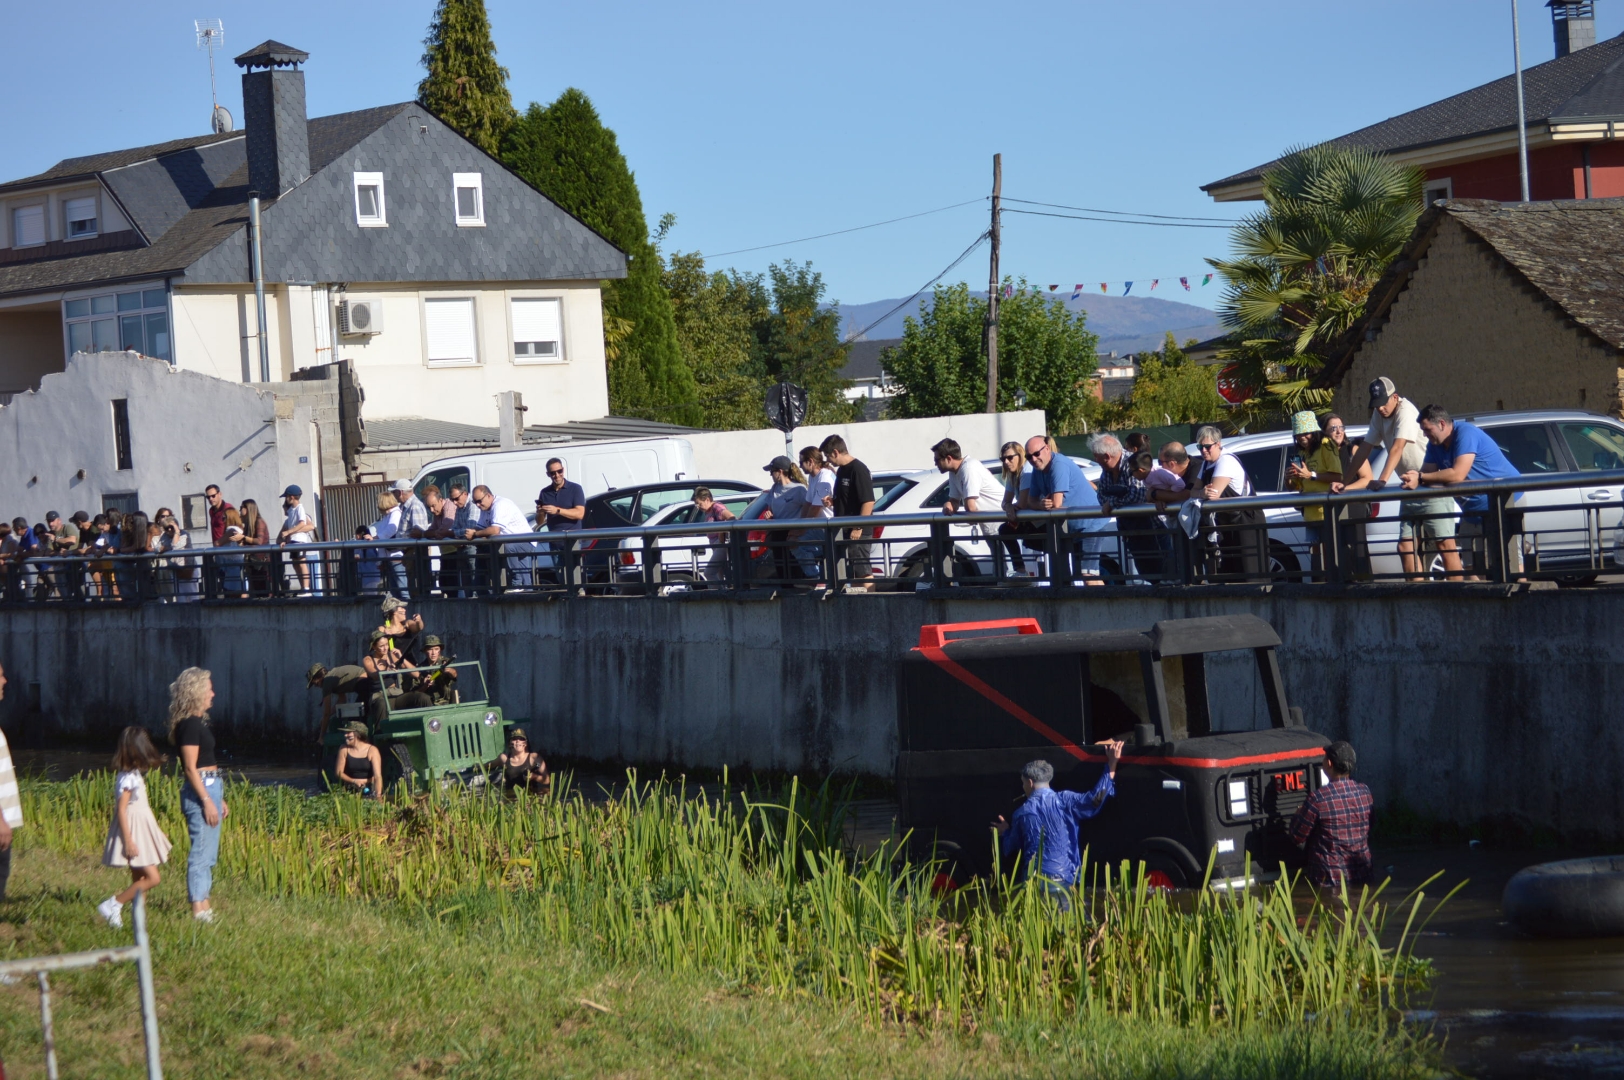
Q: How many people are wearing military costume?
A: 6